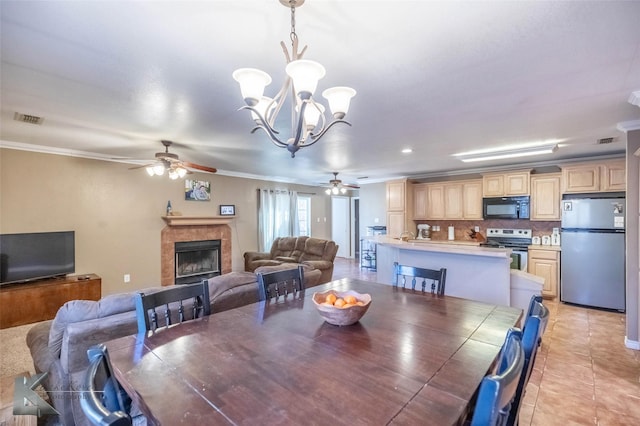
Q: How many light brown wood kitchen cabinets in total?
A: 12